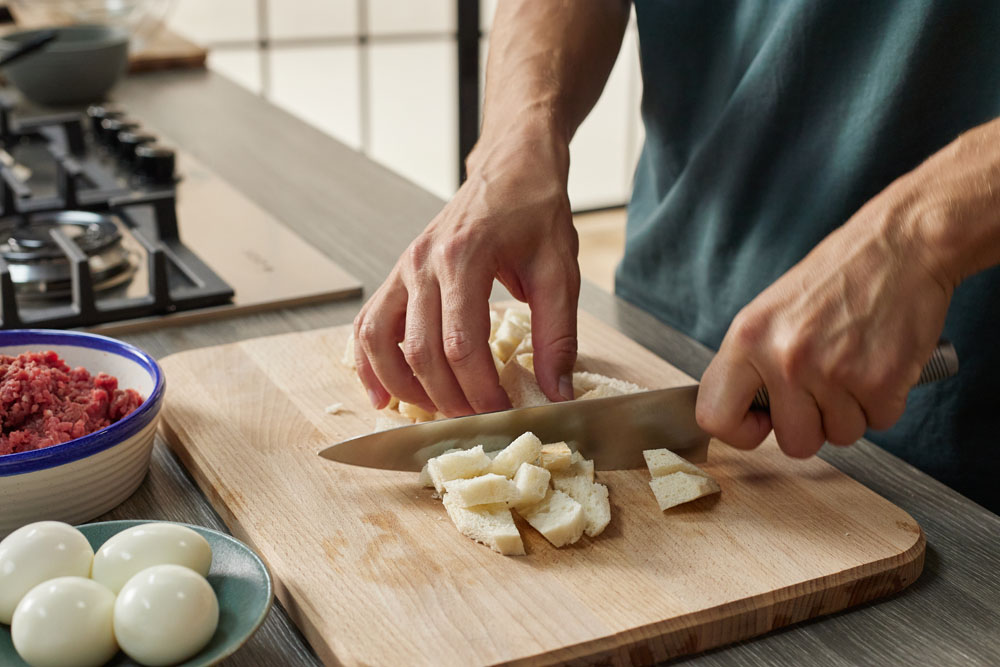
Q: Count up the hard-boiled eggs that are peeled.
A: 4